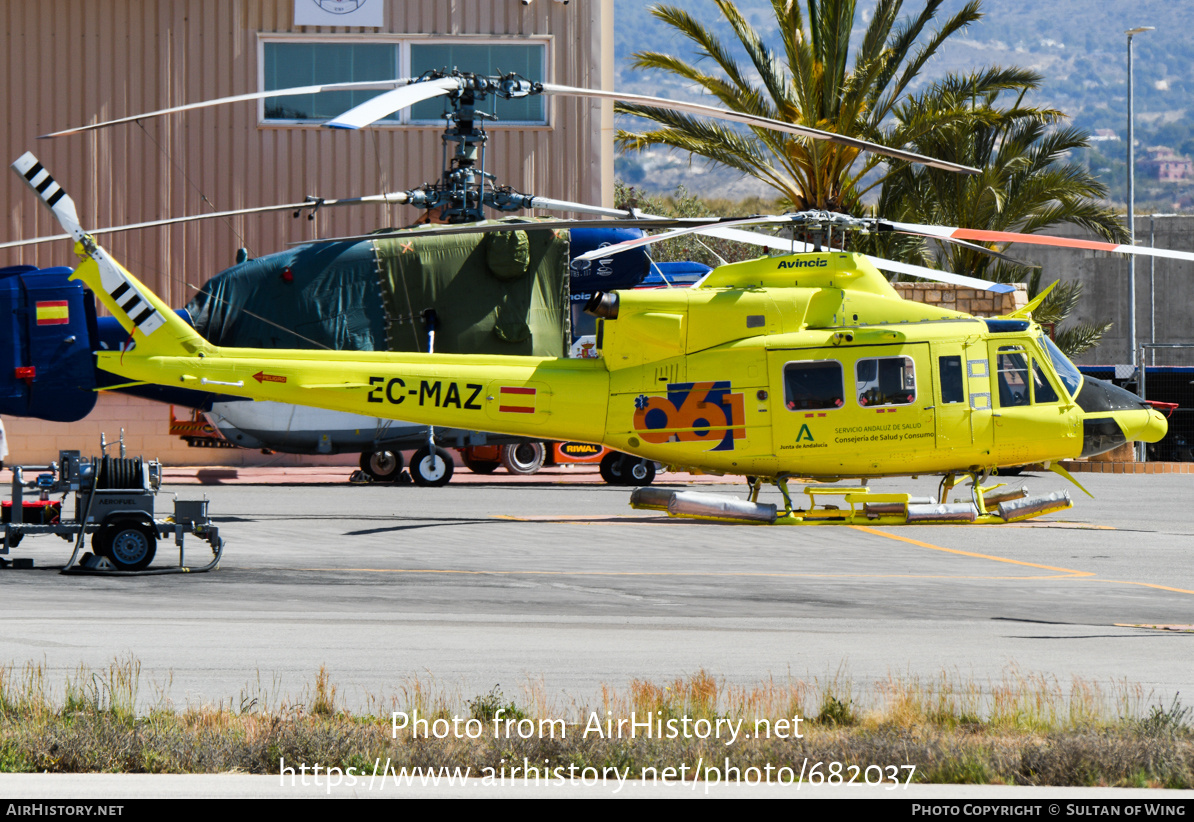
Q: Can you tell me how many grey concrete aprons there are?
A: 1